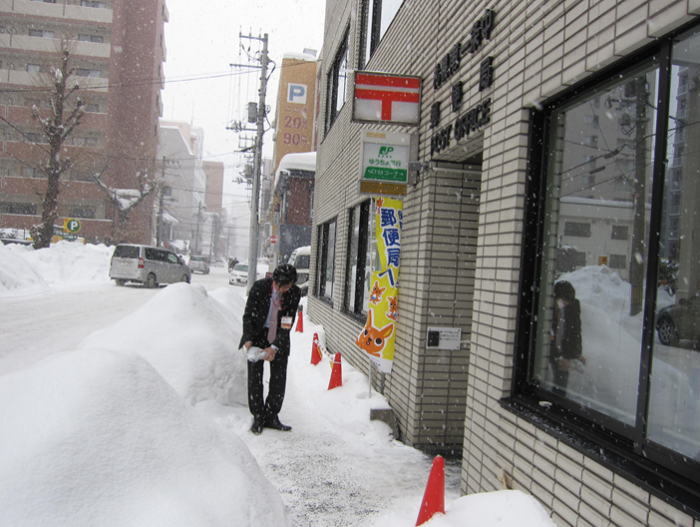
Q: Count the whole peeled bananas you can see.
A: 0